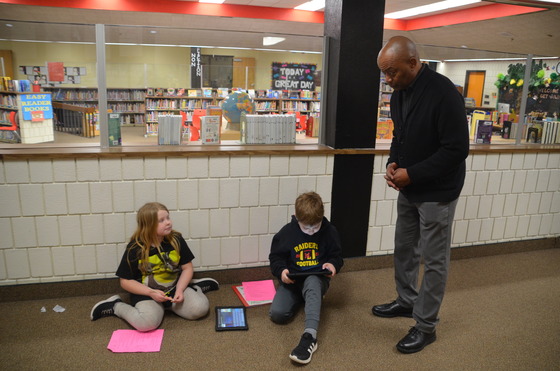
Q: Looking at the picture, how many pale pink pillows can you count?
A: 0